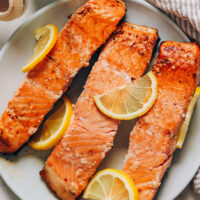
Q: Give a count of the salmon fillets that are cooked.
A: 3